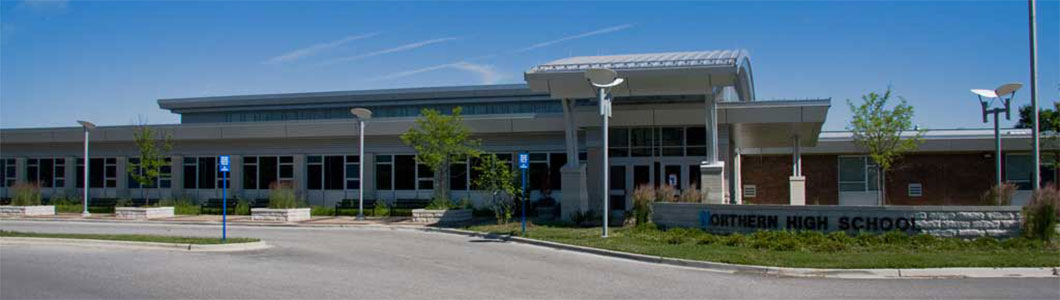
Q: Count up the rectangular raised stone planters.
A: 4